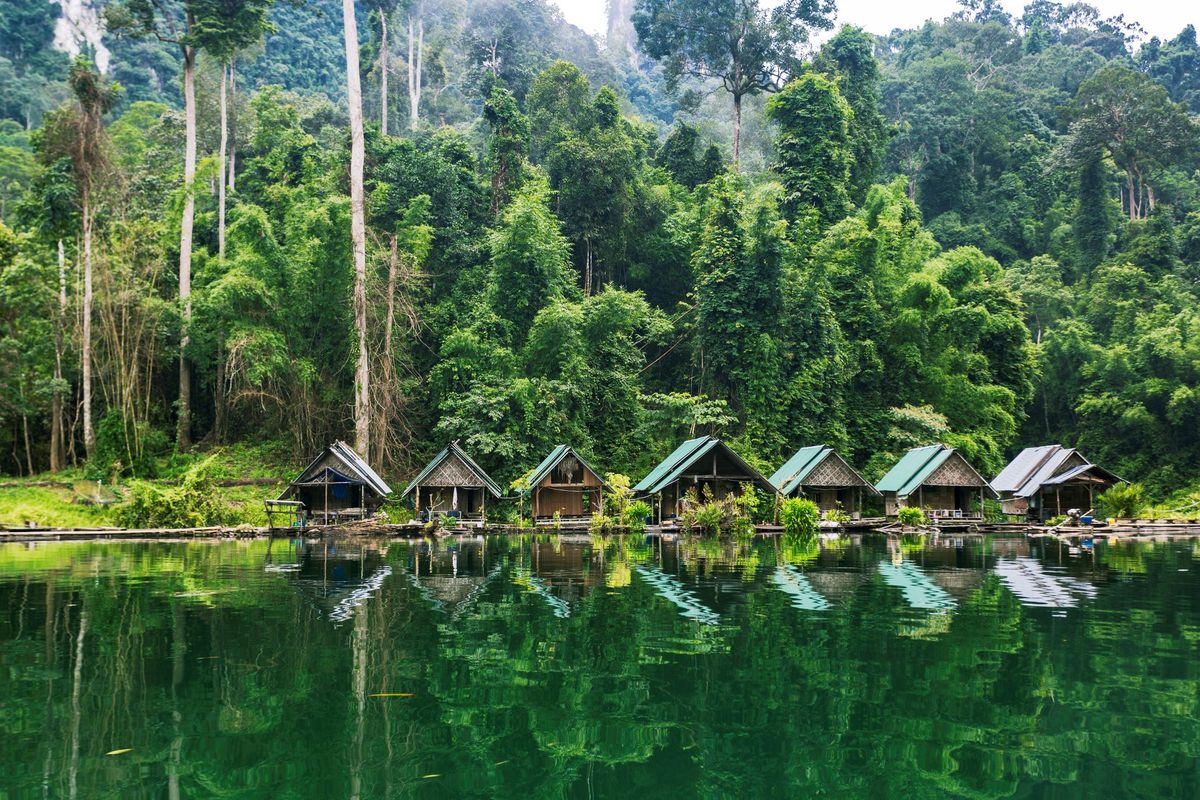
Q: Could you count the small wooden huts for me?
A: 7